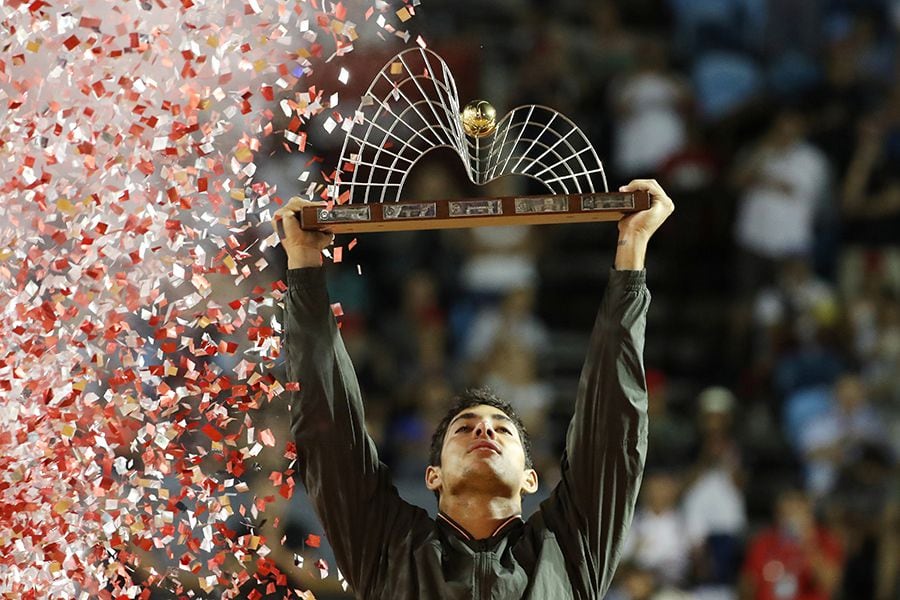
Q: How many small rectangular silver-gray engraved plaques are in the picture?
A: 5